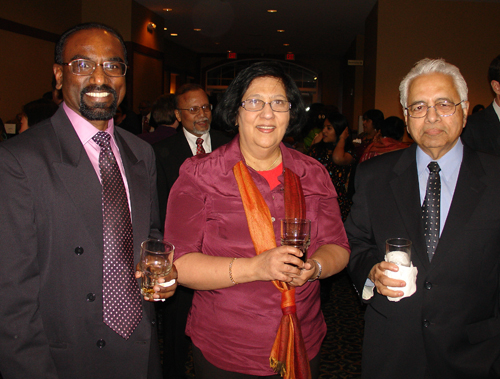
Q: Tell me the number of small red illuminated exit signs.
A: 2